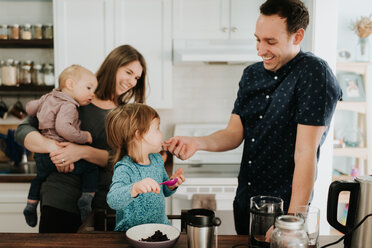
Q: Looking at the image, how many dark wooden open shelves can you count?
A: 2